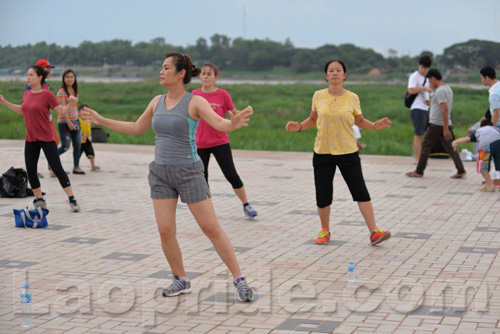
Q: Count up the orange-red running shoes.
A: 2